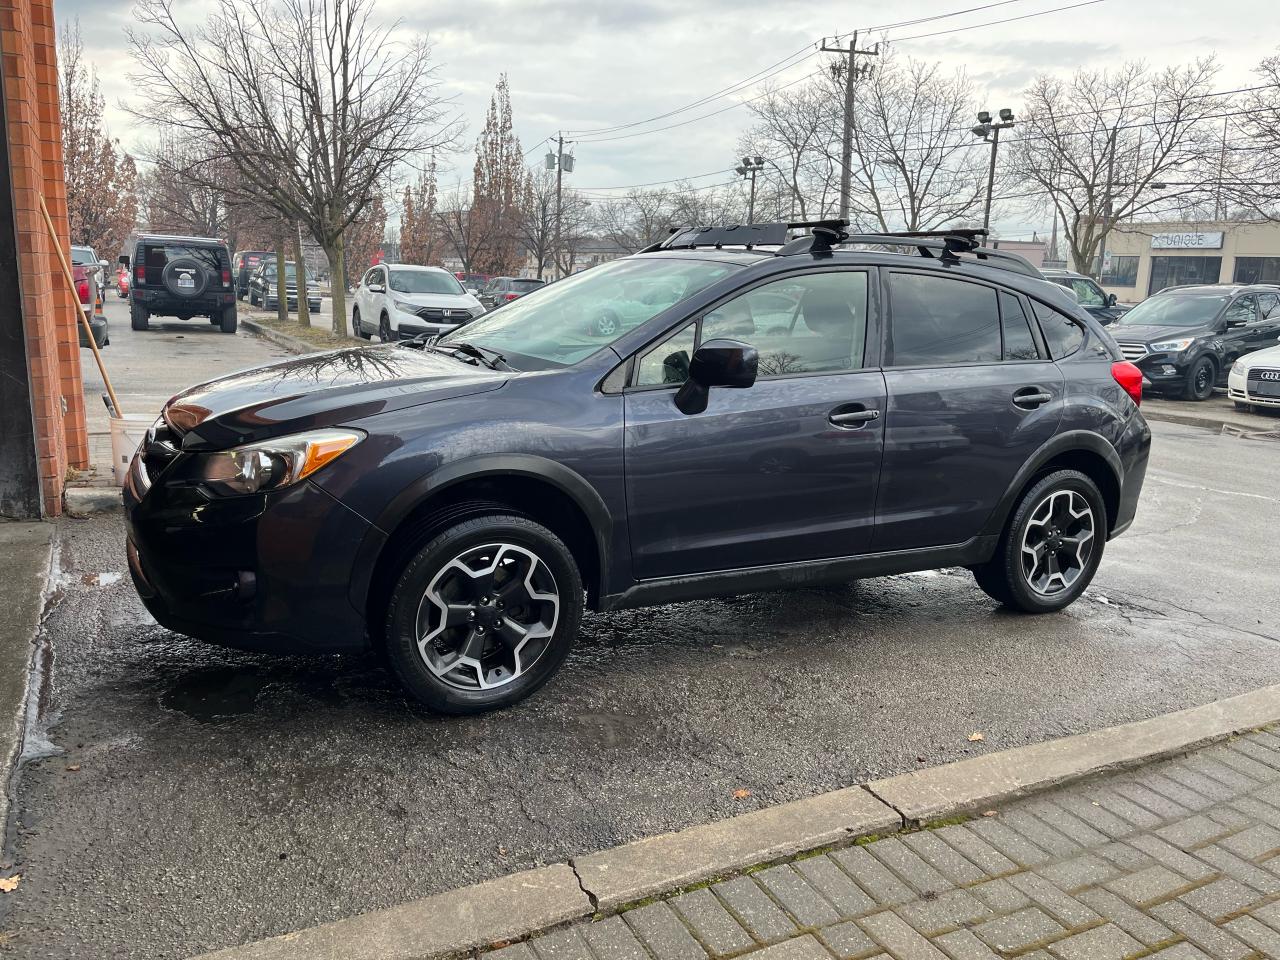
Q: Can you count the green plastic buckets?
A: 0